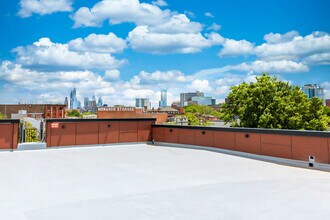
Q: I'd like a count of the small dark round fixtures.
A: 5